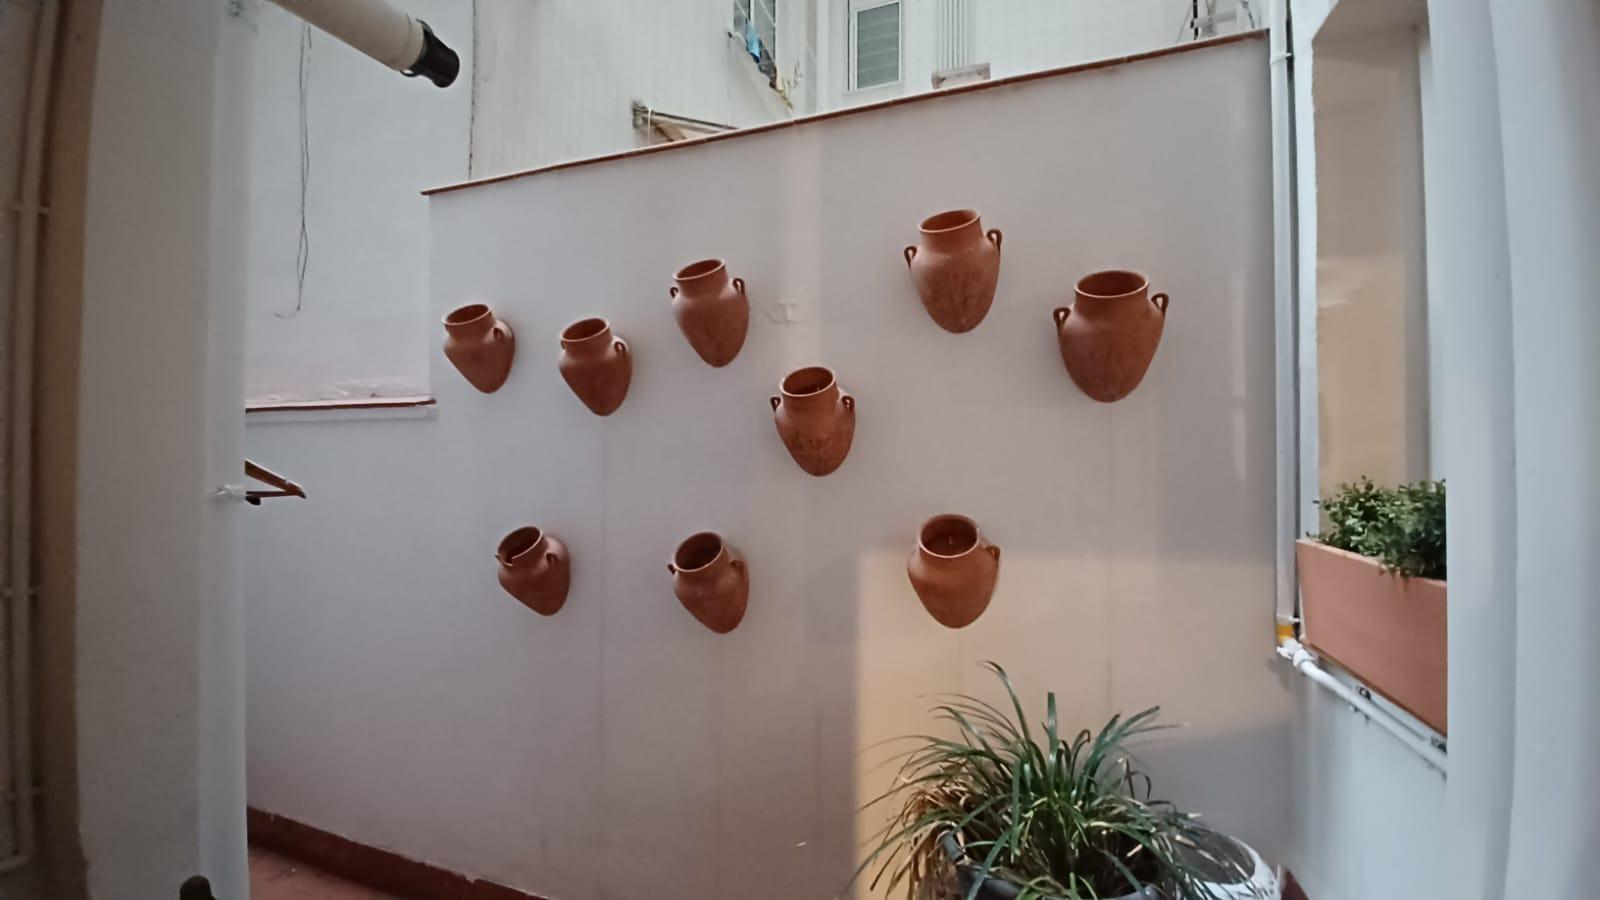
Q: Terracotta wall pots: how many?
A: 9